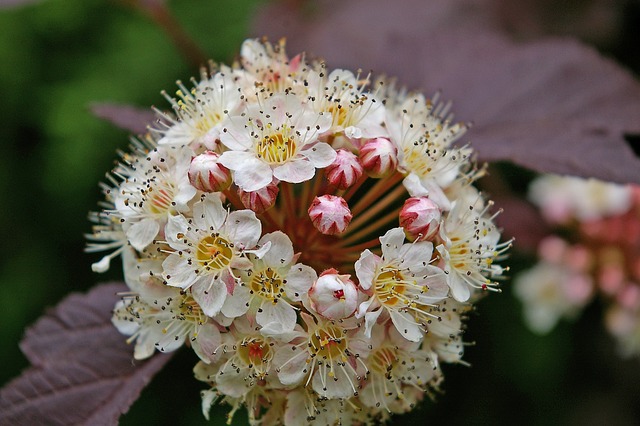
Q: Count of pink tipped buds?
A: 7